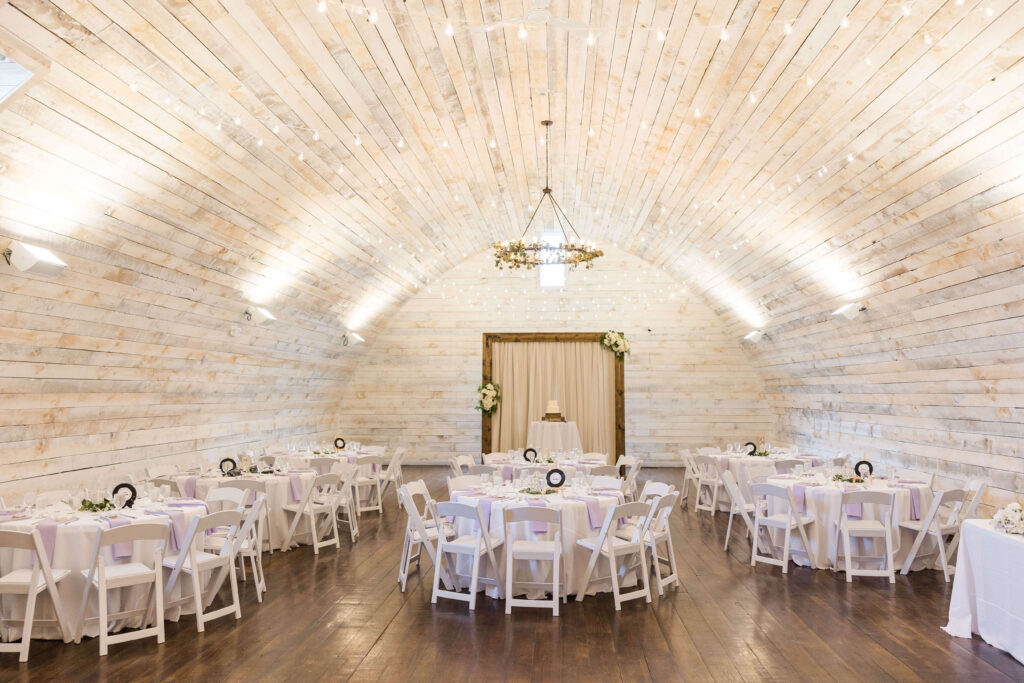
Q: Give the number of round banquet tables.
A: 7